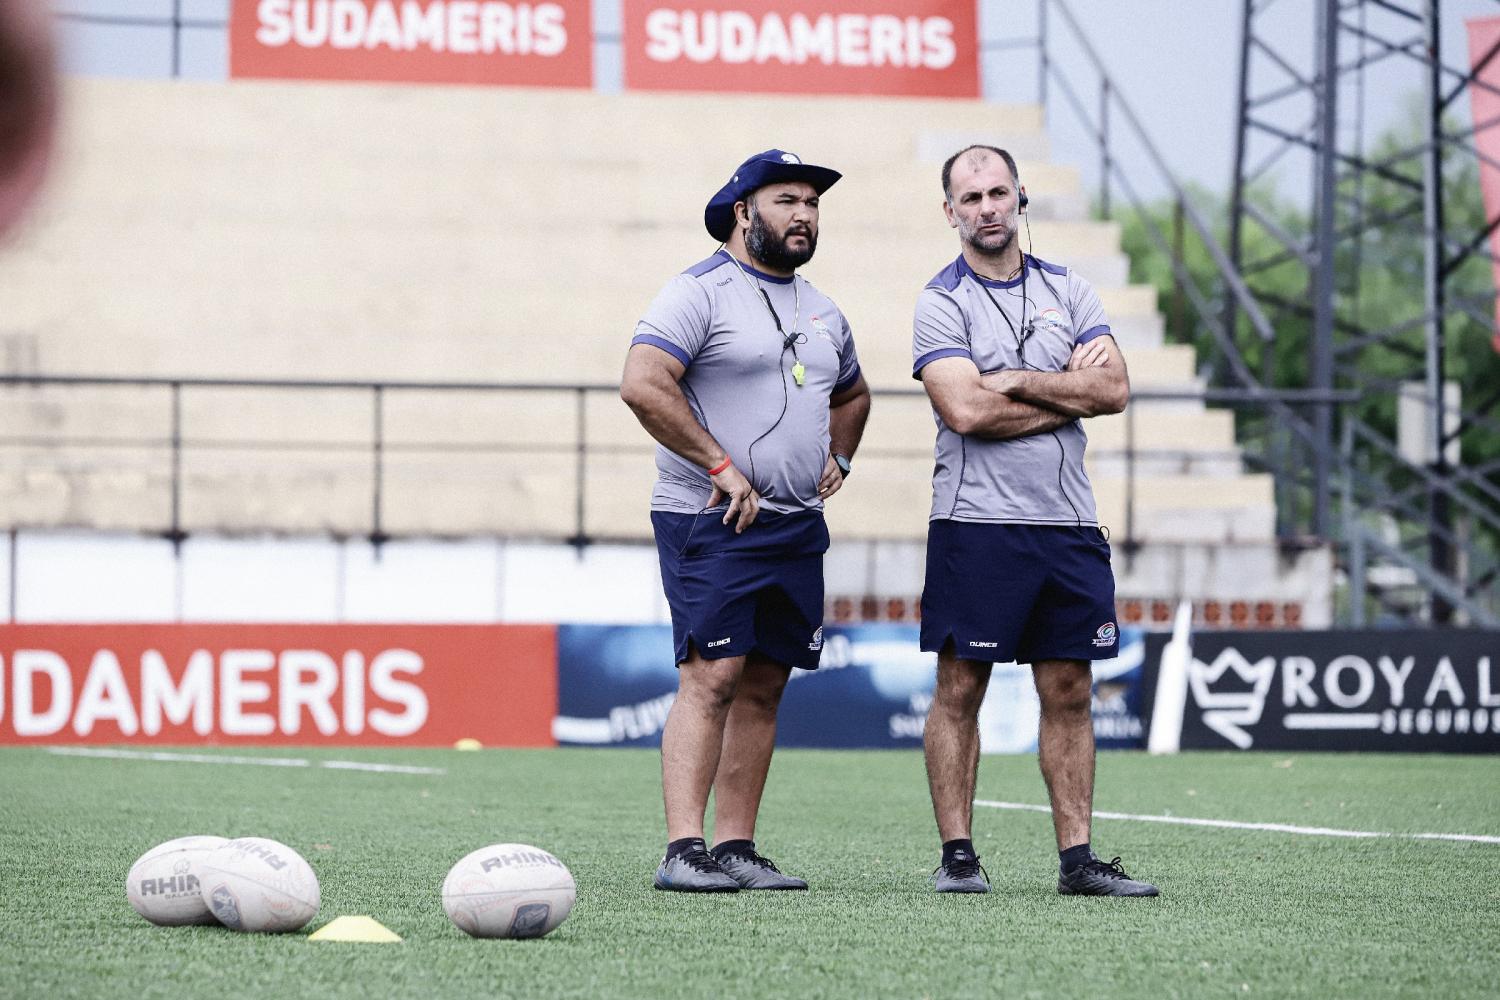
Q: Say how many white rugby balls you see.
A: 3